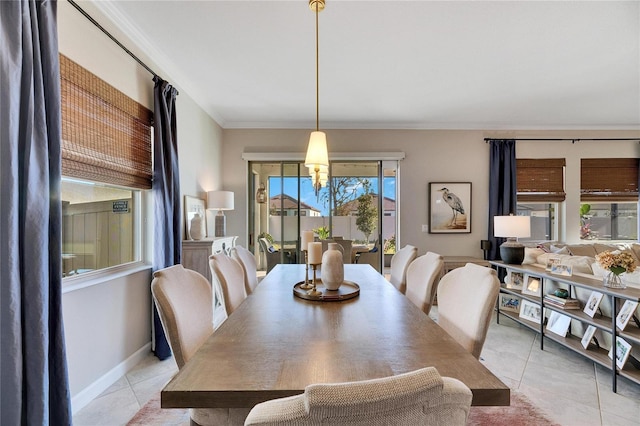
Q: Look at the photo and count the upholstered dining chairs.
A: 7